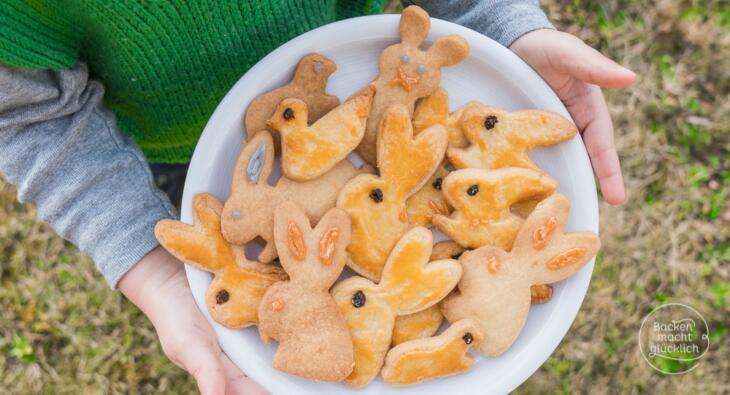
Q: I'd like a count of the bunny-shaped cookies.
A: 9